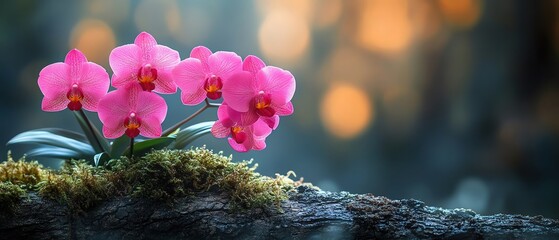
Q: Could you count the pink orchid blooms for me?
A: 6